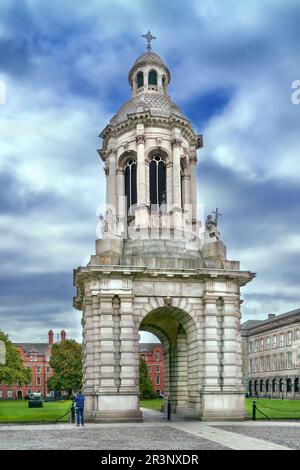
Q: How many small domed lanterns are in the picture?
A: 1